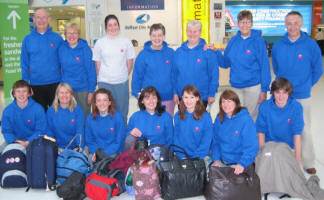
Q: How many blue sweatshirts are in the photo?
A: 13